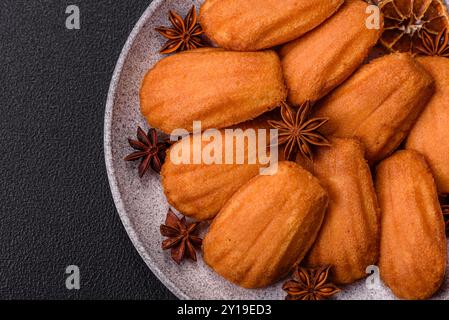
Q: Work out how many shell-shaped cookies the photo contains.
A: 9